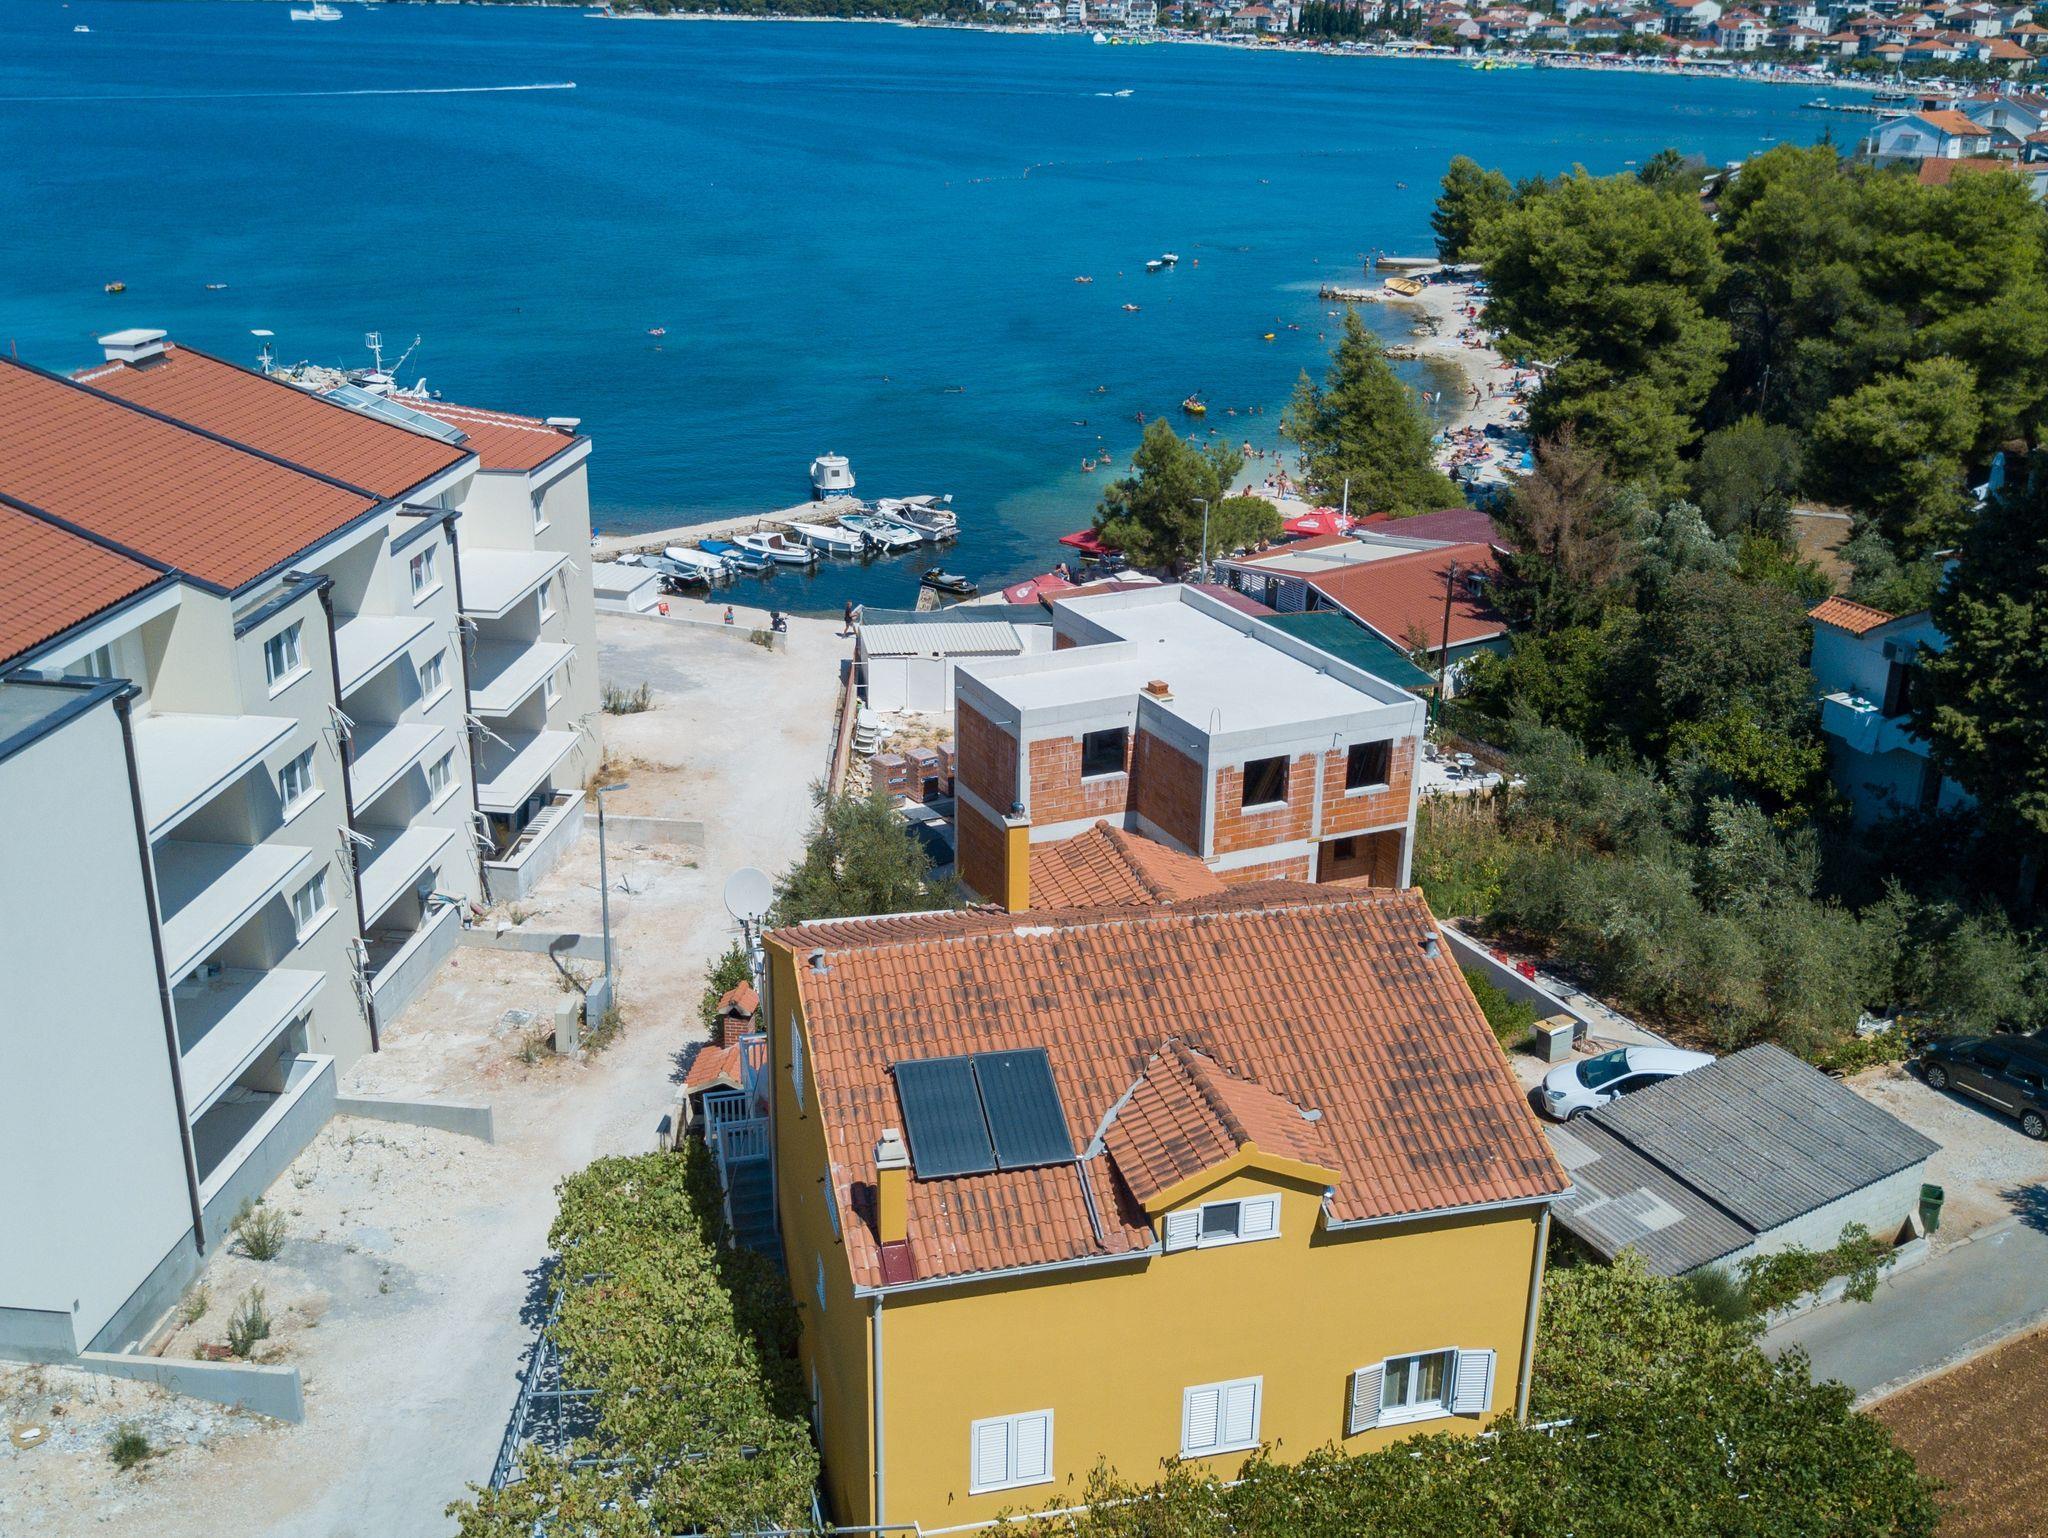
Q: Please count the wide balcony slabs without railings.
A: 9